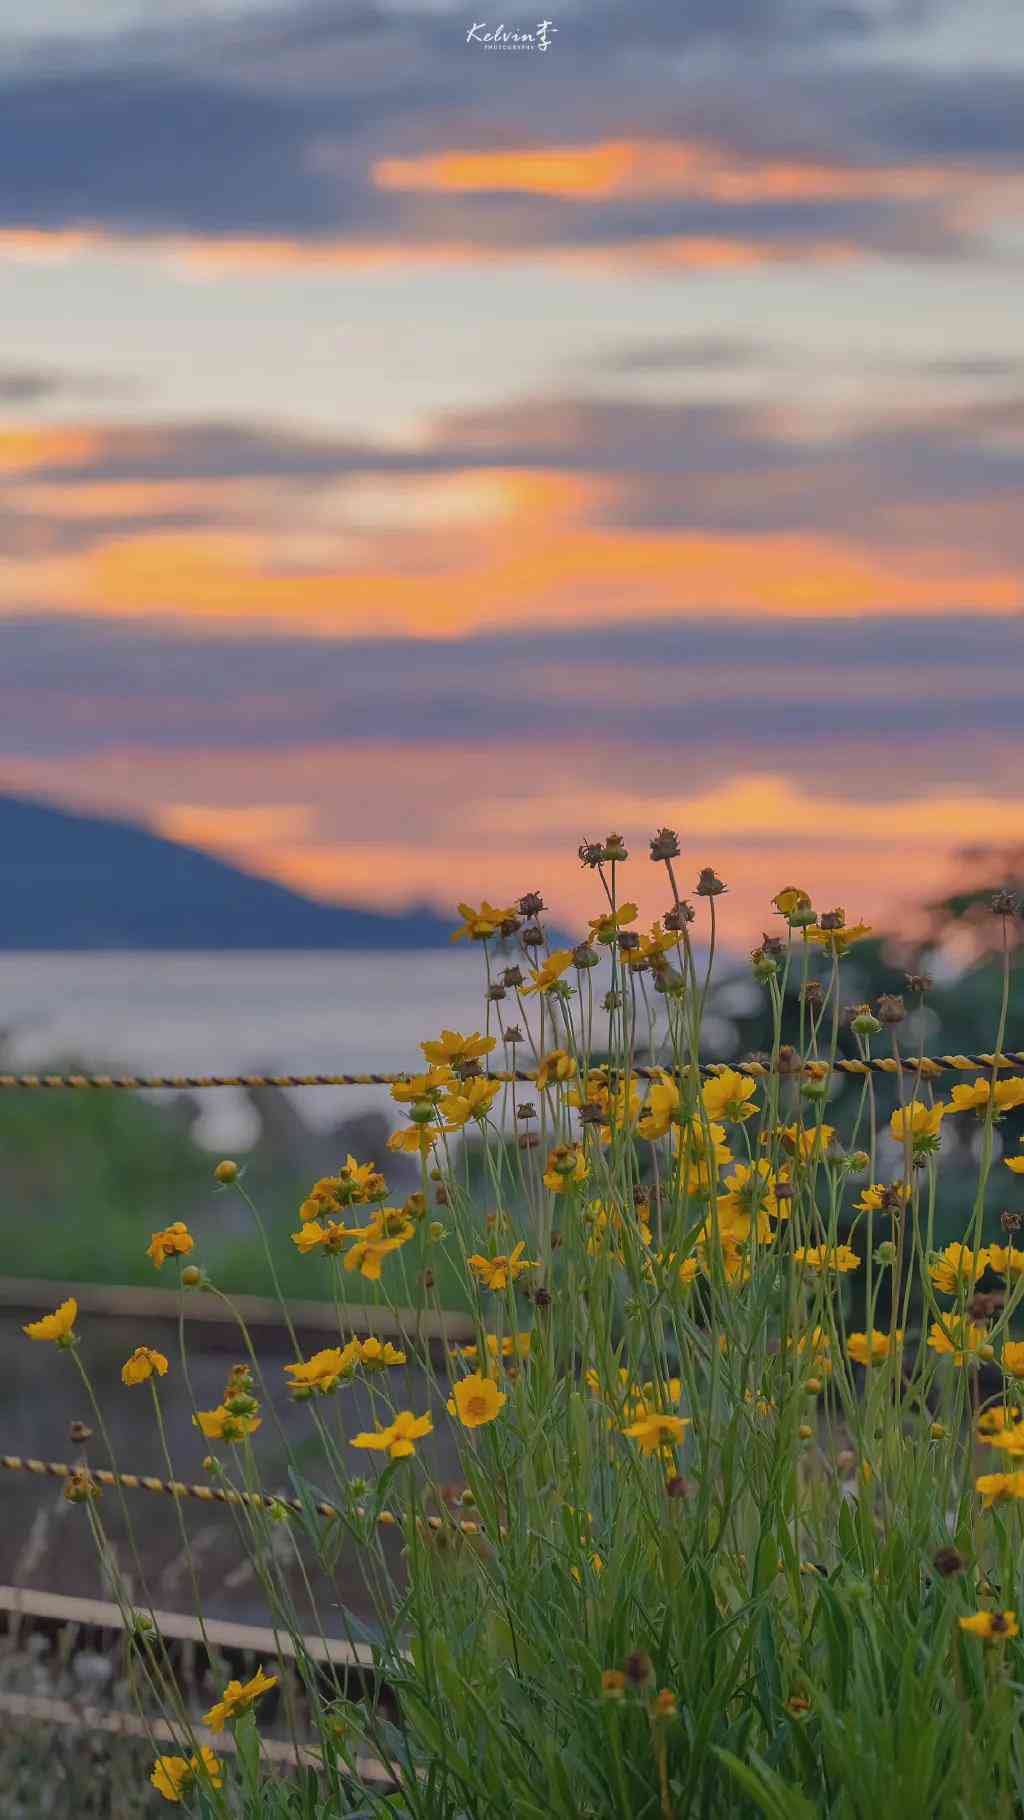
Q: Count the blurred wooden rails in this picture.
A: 3